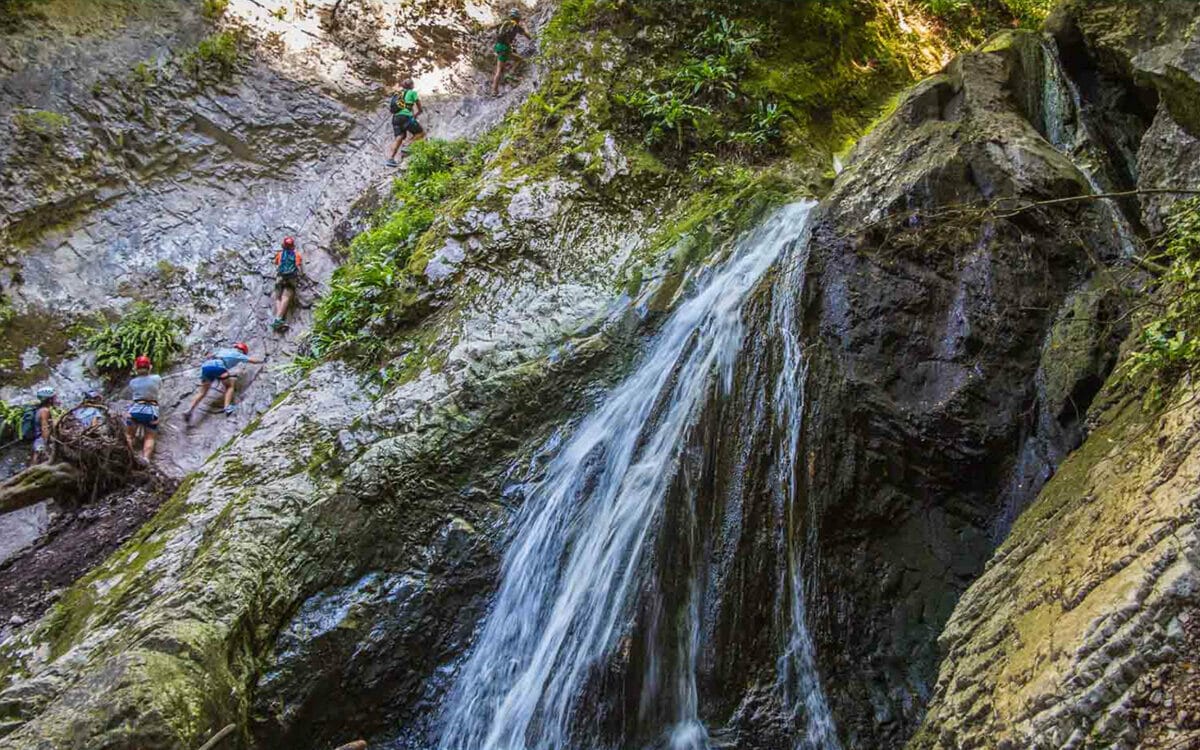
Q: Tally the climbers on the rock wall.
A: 7